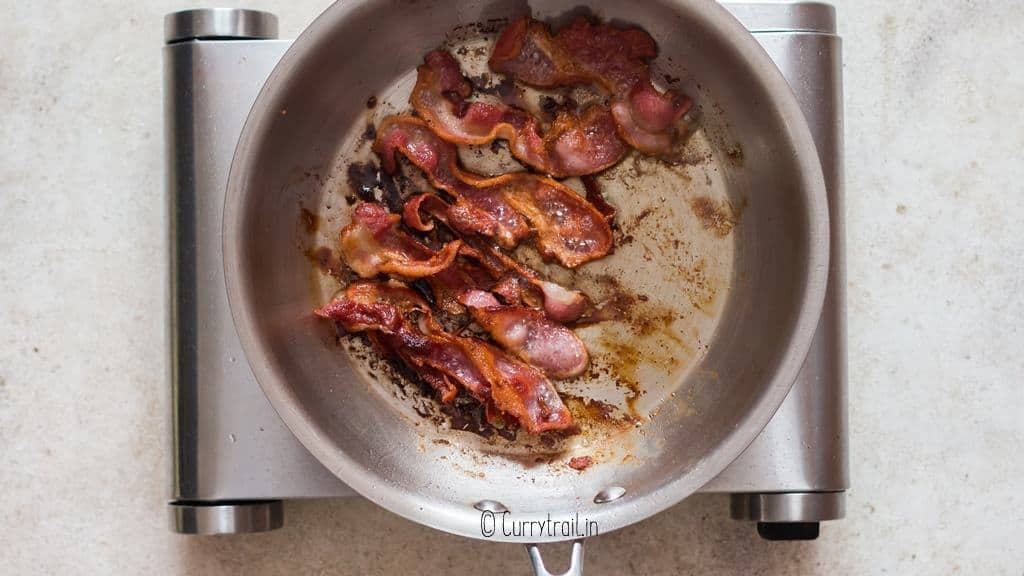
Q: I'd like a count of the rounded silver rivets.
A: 2